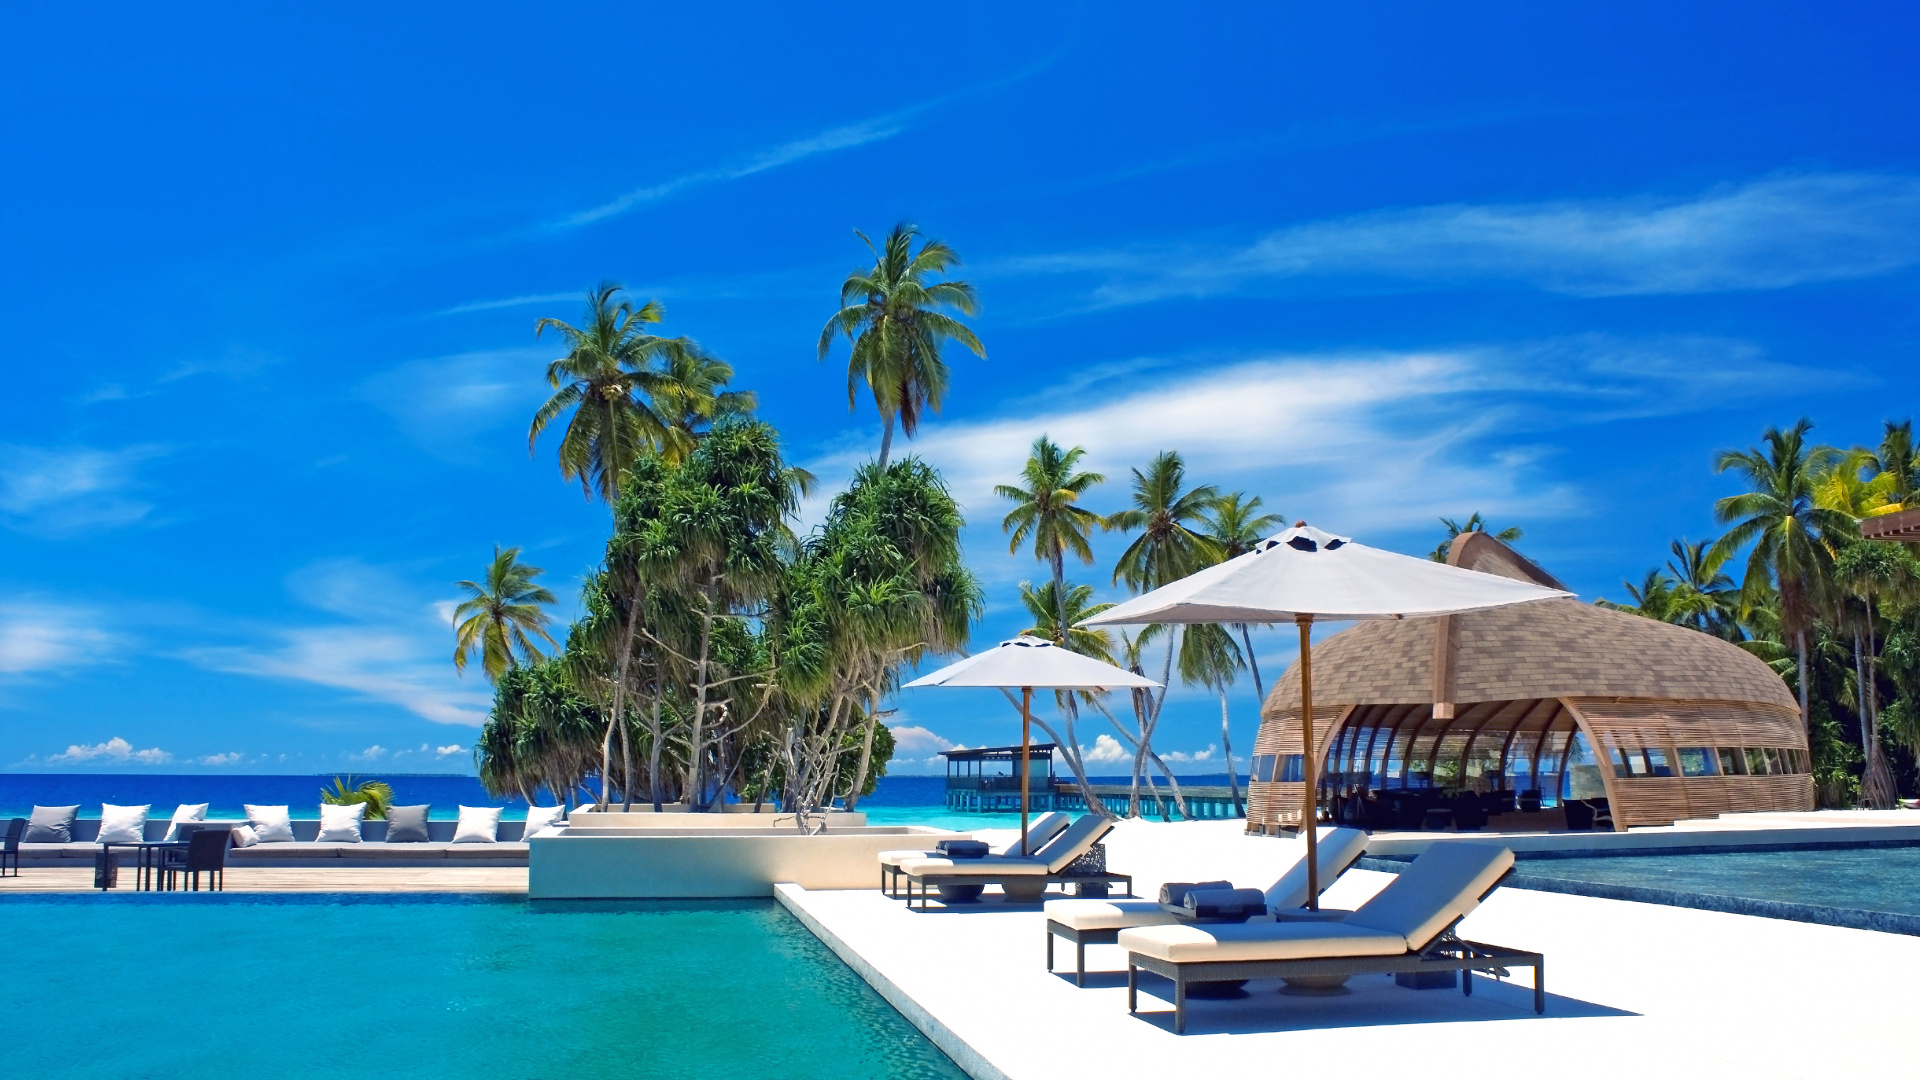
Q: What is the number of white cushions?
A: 7